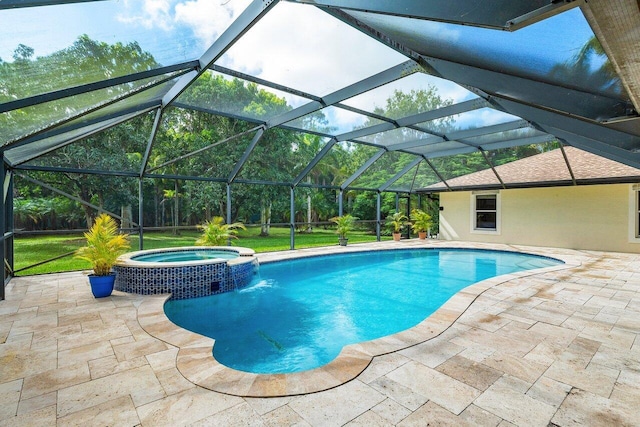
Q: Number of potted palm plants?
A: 5